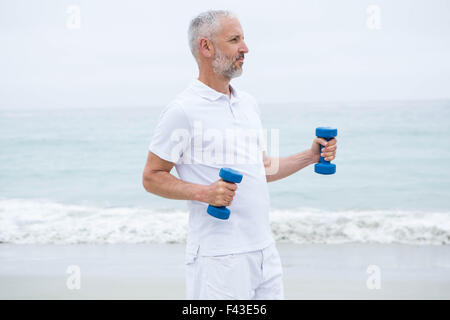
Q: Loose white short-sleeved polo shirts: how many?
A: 1